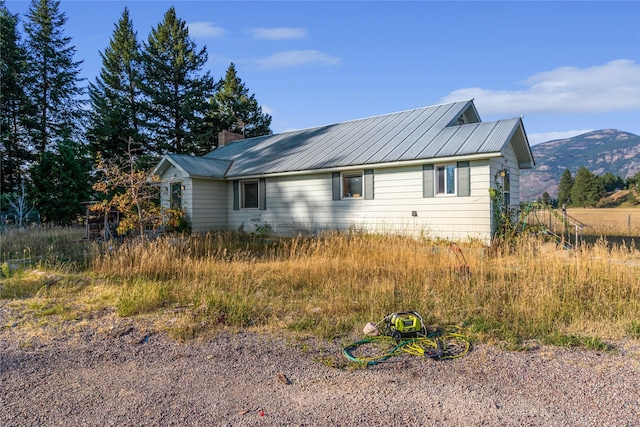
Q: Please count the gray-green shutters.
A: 6